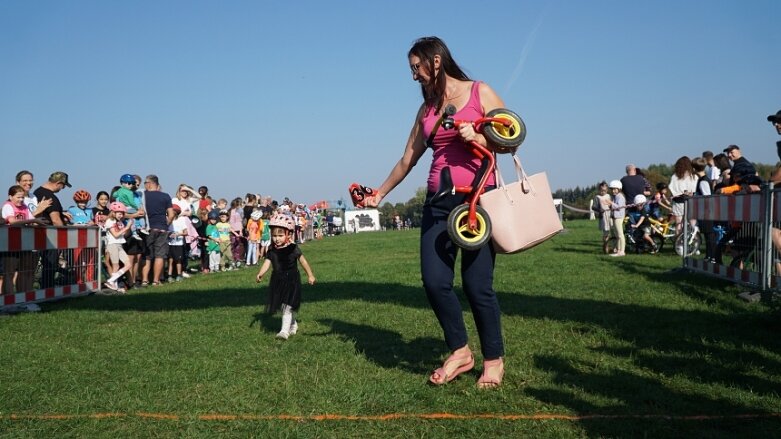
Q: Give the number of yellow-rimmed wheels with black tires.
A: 2